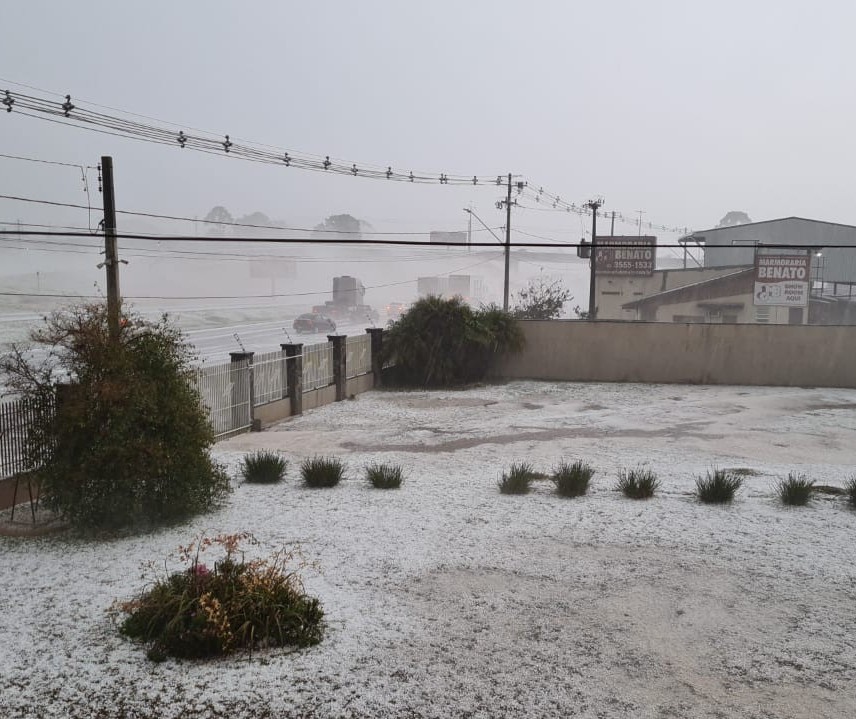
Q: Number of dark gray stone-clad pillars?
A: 4